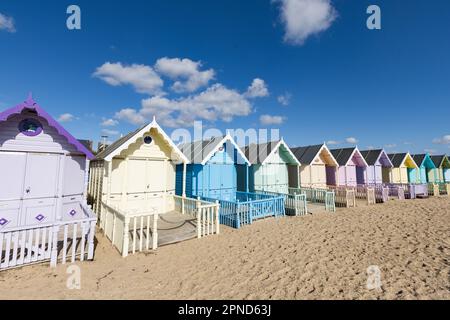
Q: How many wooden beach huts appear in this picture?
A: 10